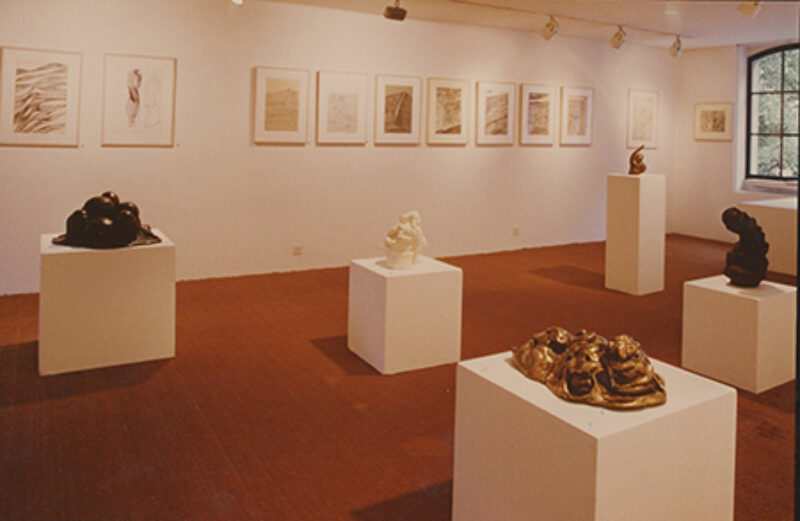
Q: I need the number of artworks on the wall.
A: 11